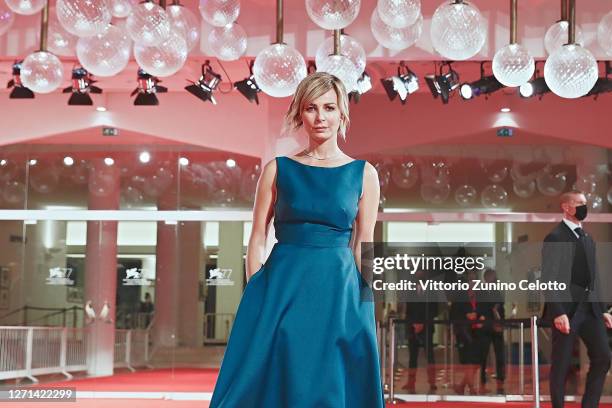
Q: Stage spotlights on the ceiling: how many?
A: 11